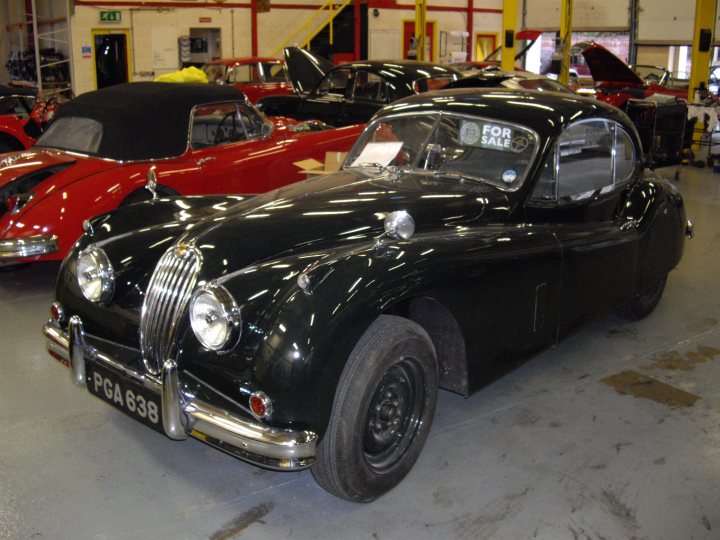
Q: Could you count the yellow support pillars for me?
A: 4